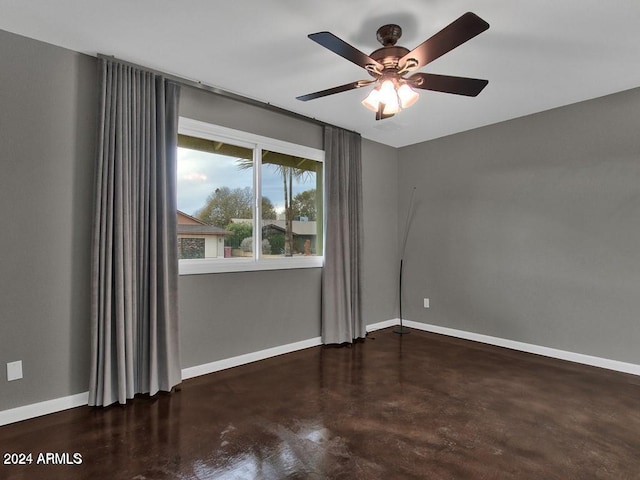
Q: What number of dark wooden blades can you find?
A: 5